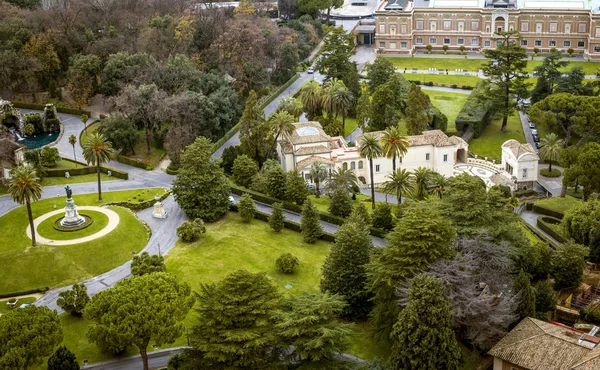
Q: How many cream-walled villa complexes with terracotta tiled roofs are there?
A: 1